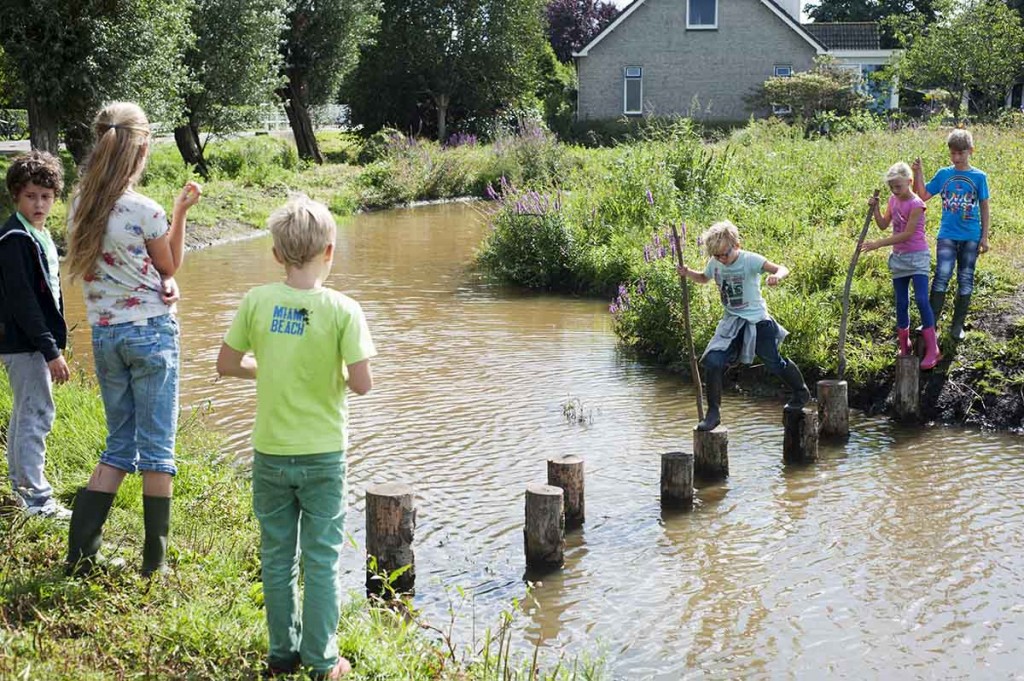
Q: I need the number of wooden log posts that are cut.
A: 8